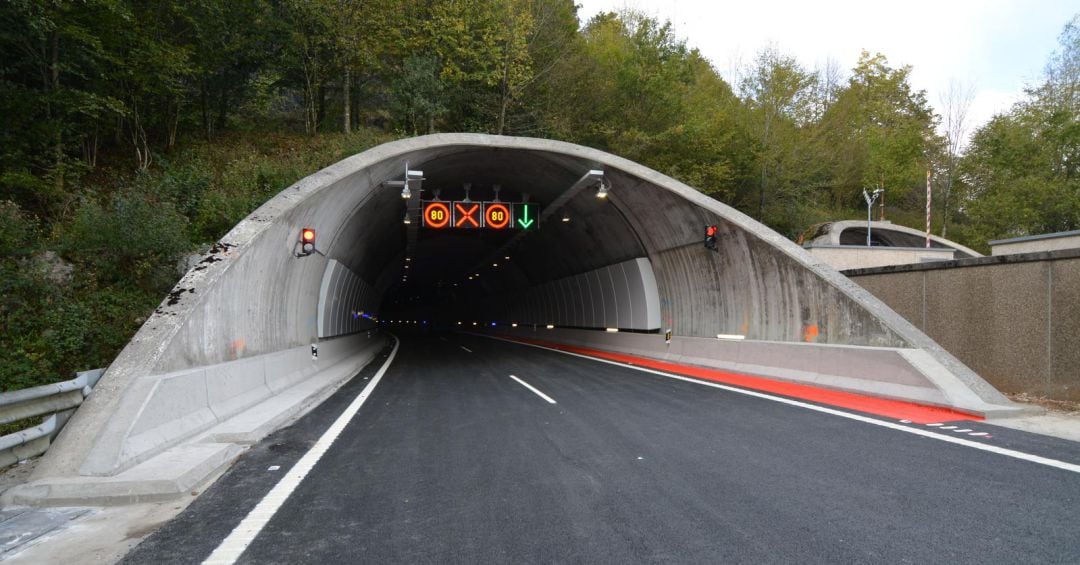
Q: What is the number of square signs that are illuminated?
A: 4